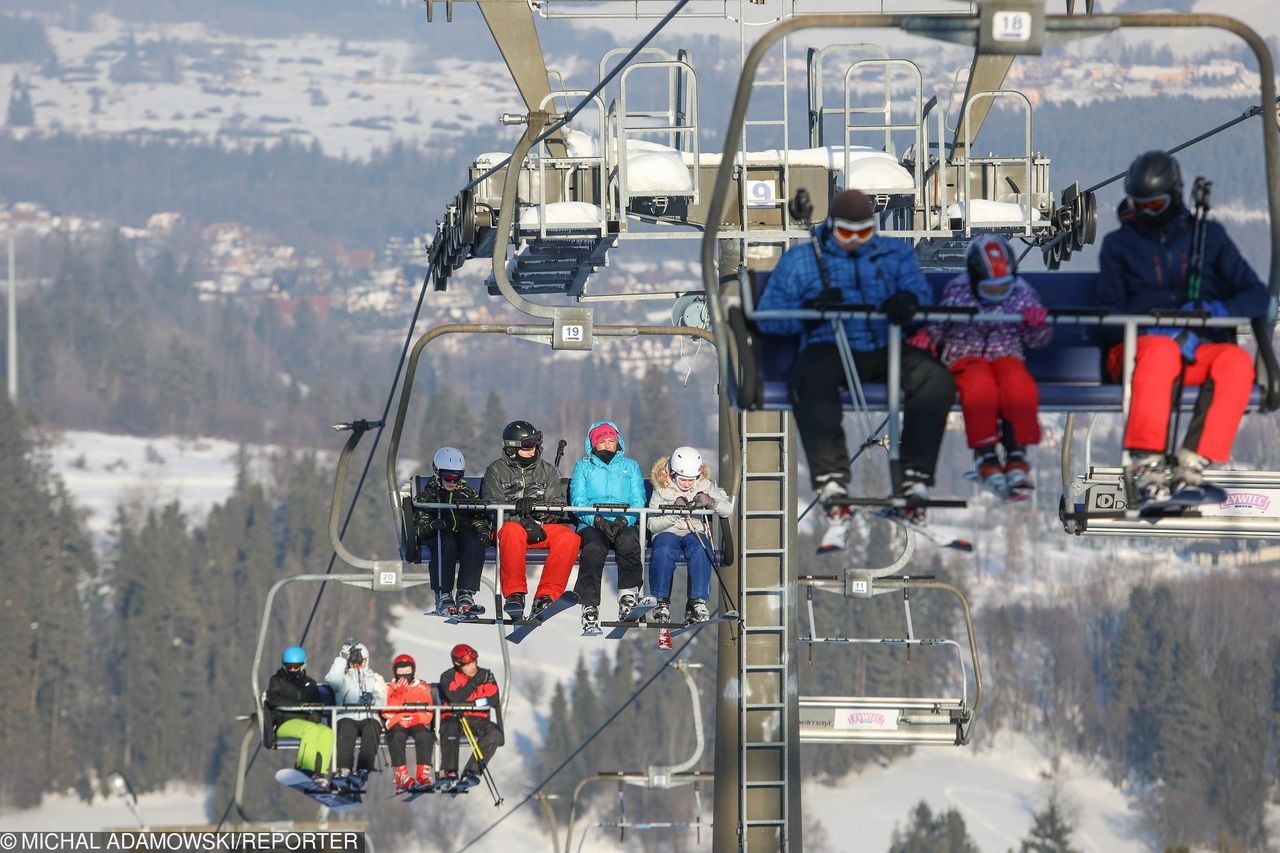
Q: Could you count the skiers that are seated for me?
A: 11